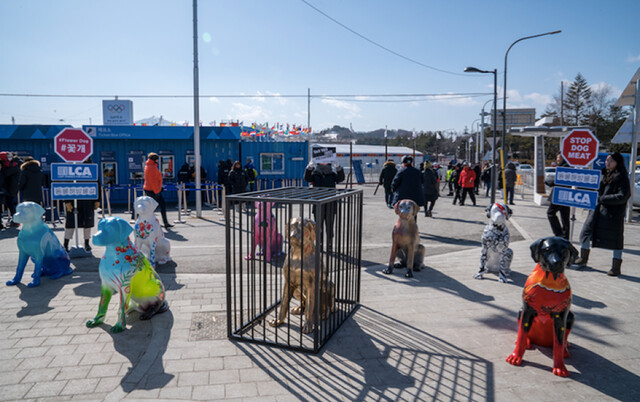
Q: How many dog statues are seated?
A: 8